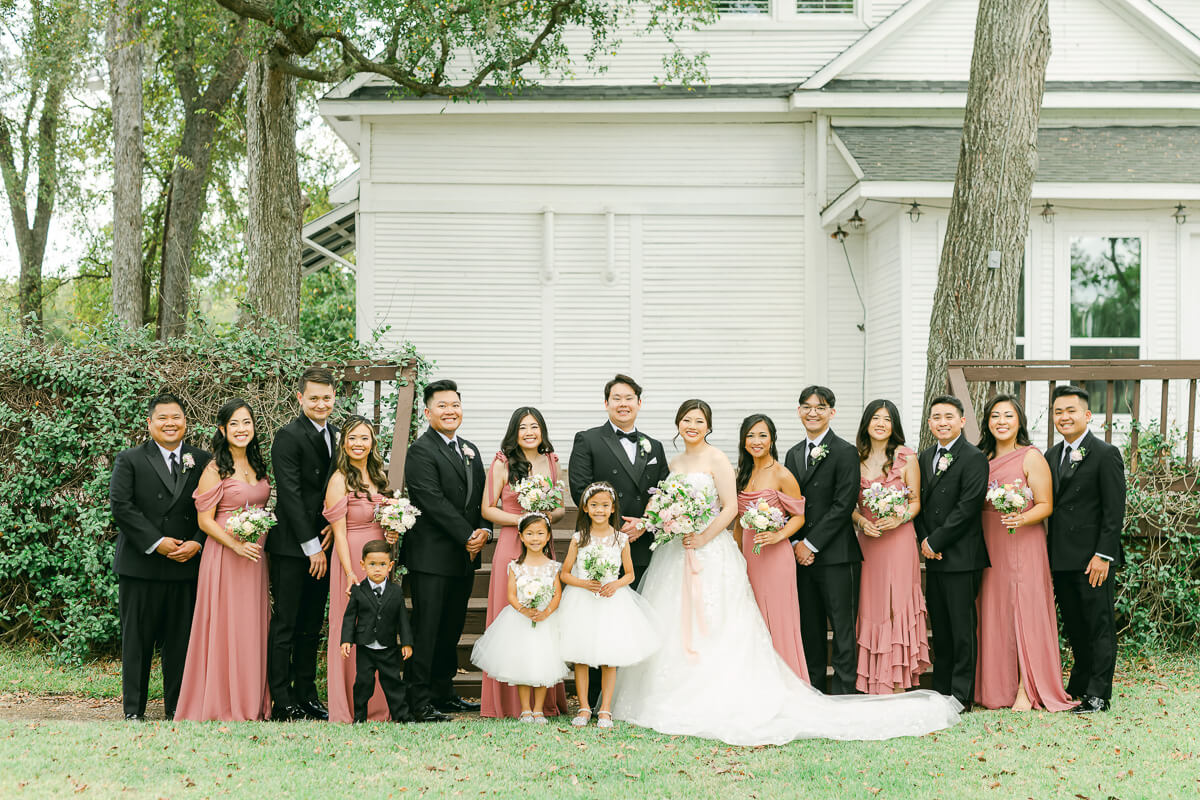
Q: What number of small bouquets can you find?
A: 8